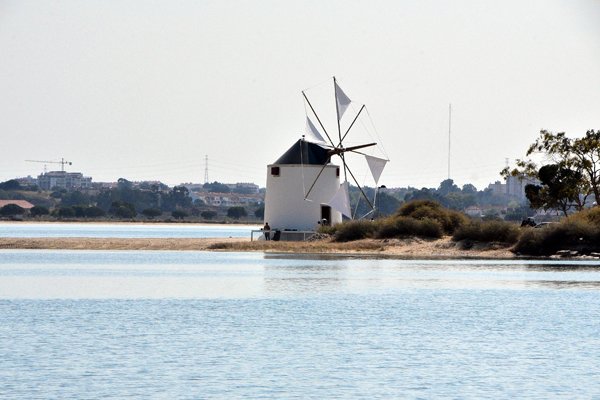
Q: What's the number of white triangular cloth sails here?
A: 4